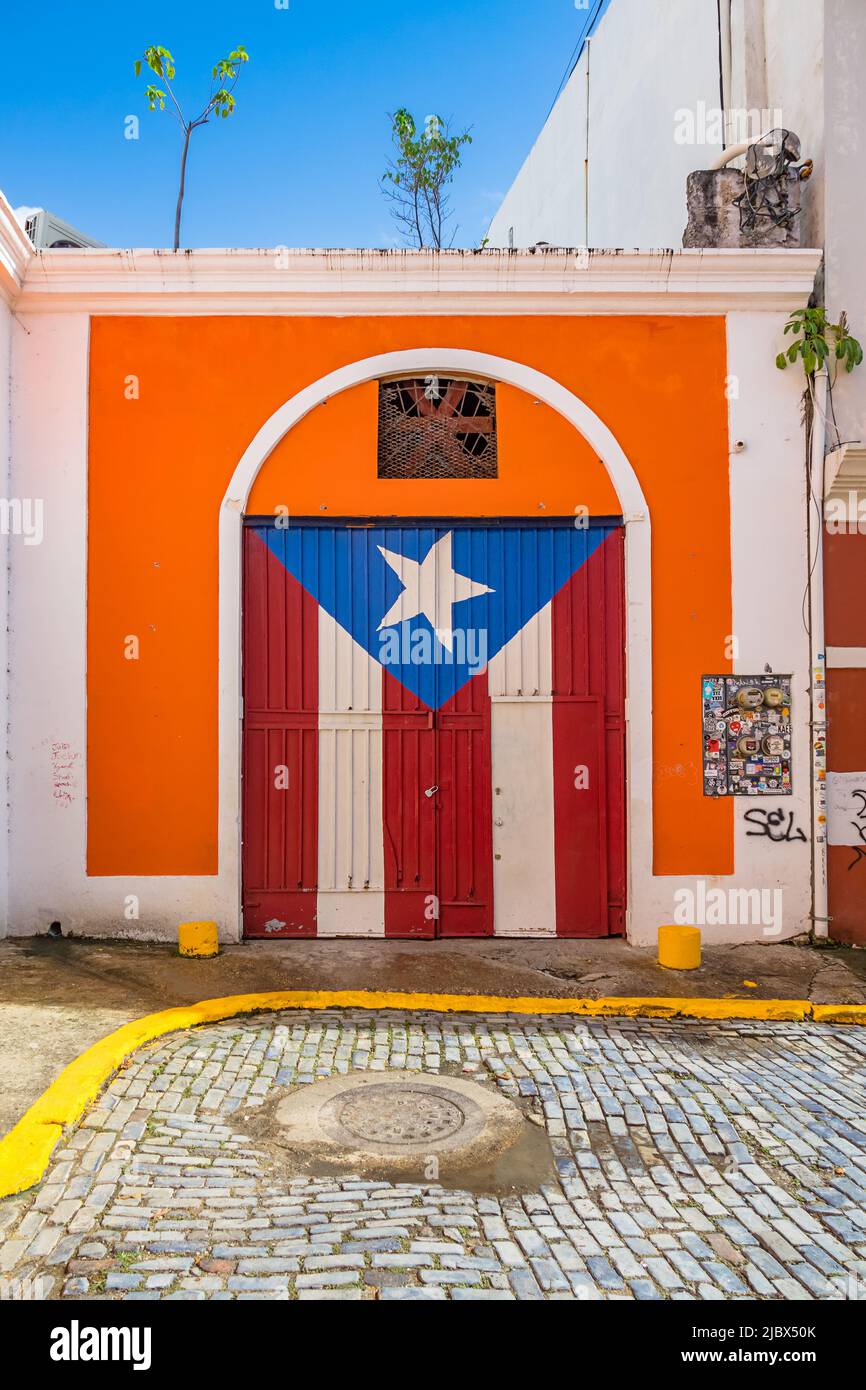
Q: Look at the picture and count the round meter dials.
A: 4